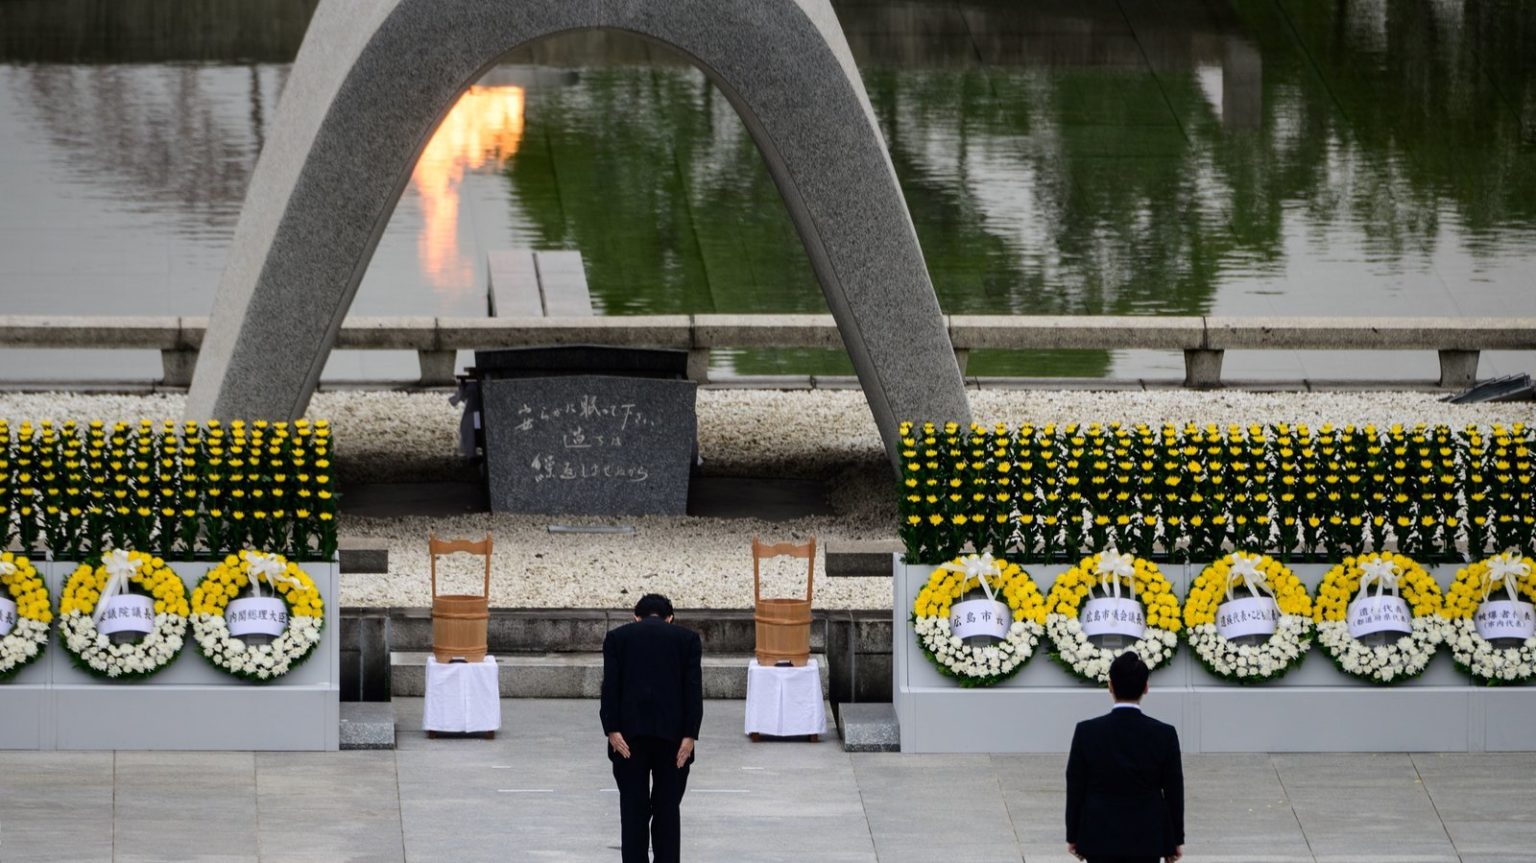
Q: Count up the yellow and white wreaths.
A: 8